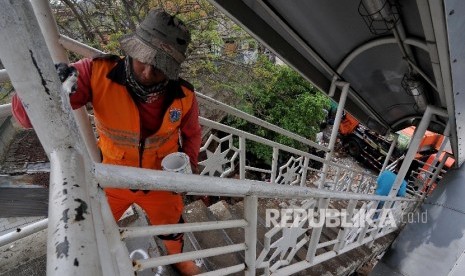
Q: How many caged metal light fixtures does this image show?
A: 2